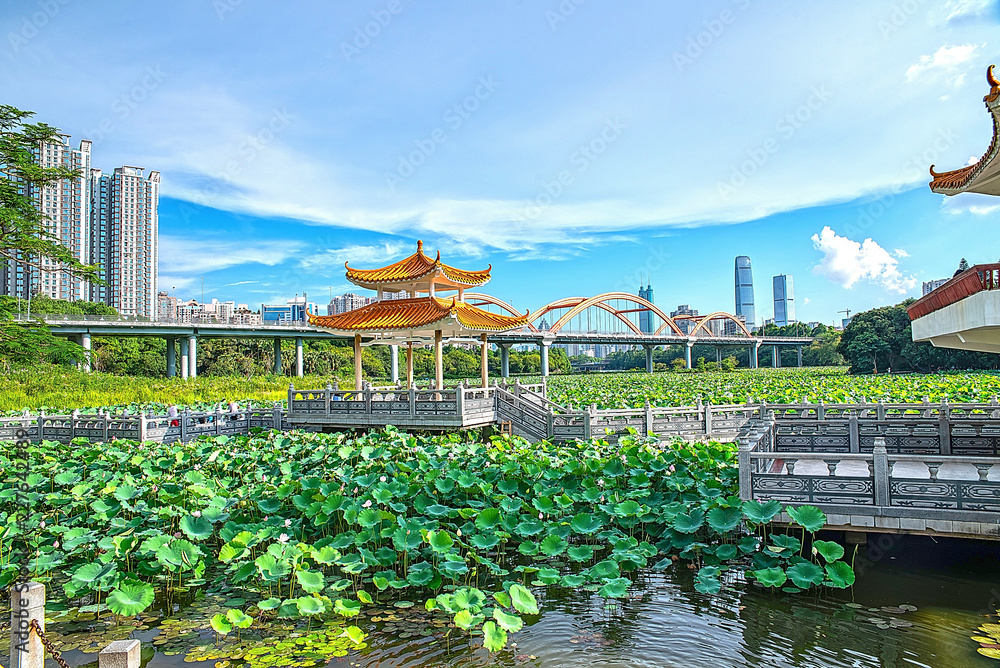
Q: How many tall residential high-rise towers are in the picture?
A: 2